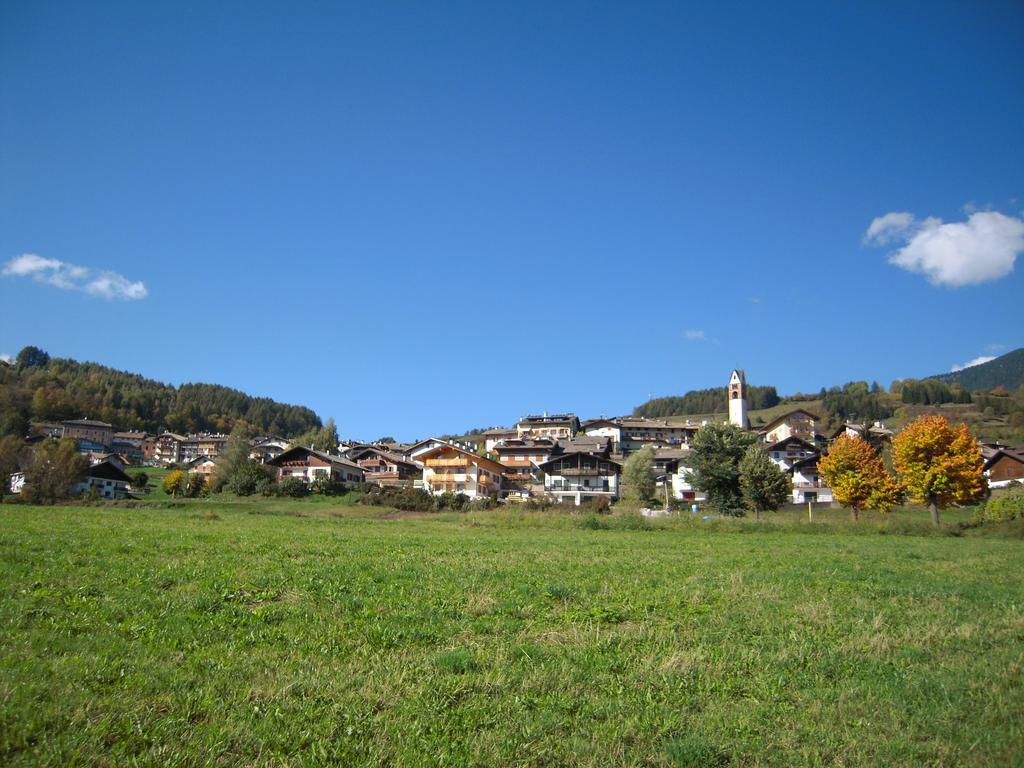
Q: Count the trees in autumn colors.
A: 2